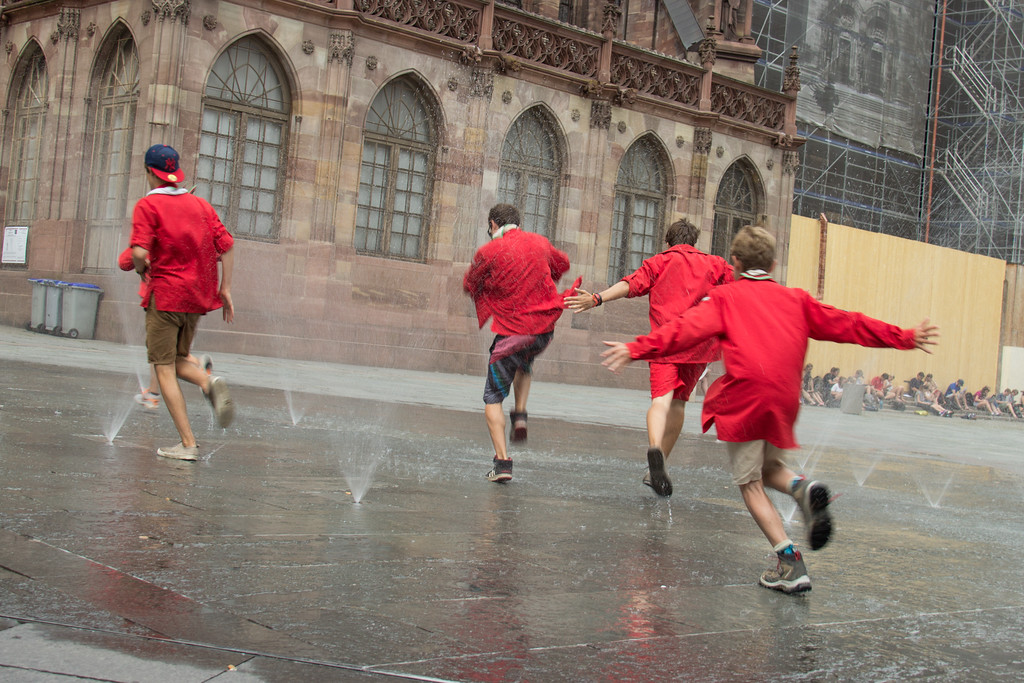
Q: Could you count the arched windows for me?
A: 7